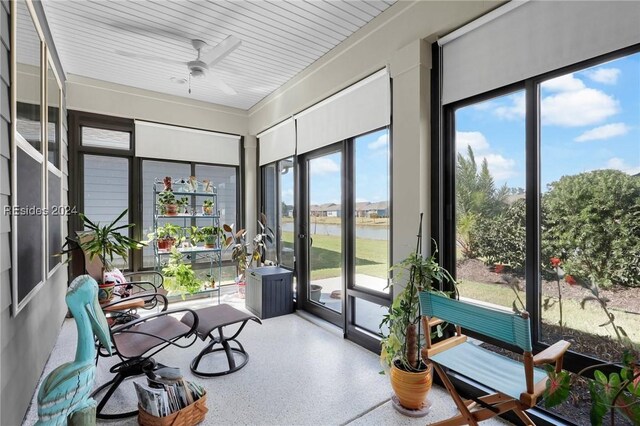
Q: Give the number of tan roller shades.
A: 4